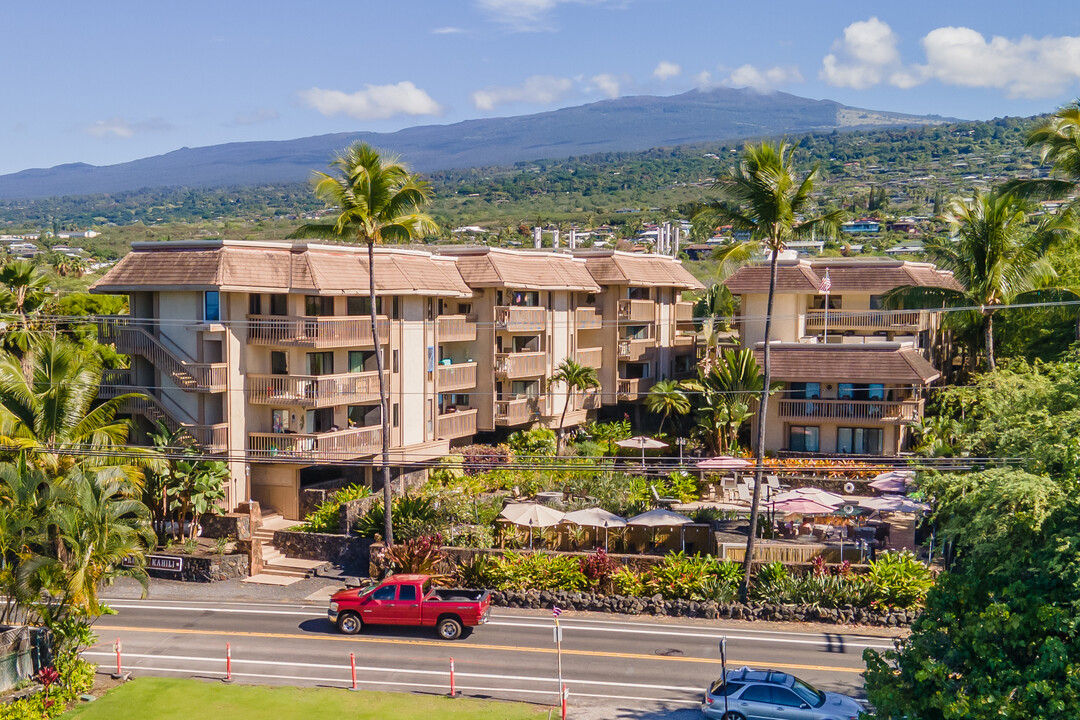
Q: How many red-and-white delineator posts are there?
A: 5